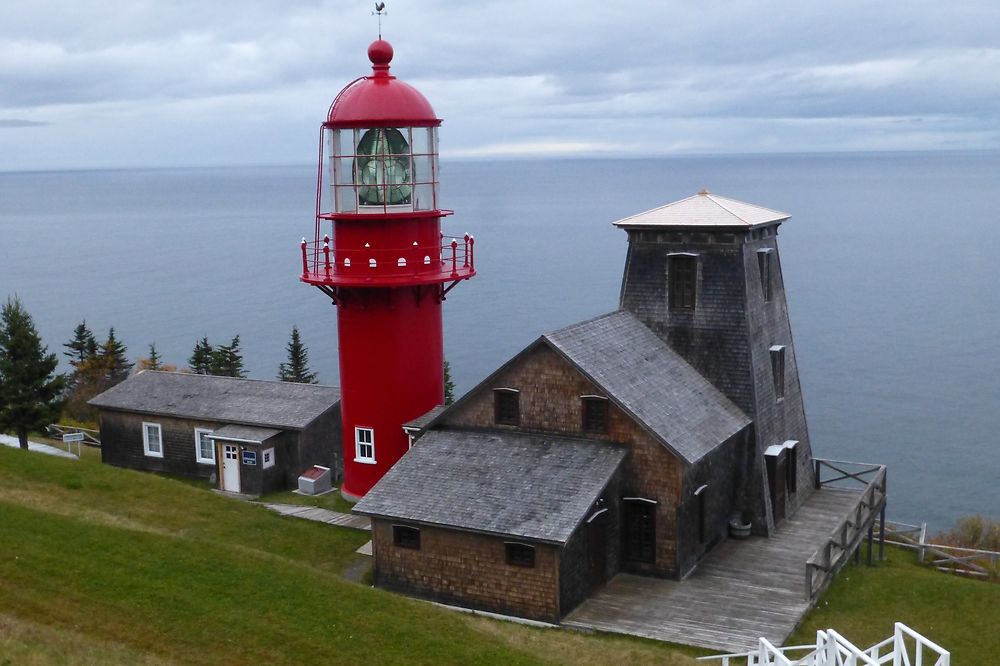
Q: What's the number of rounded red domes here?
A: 1